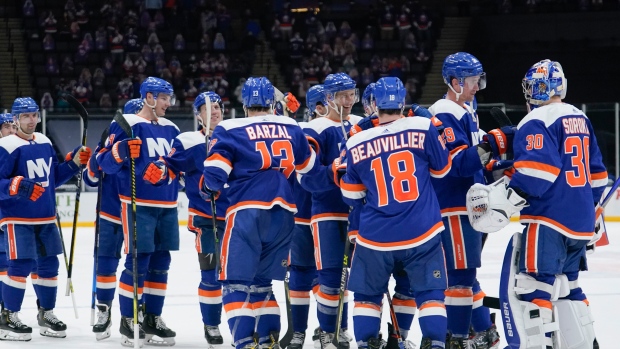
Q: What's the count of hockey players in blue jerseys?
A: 12